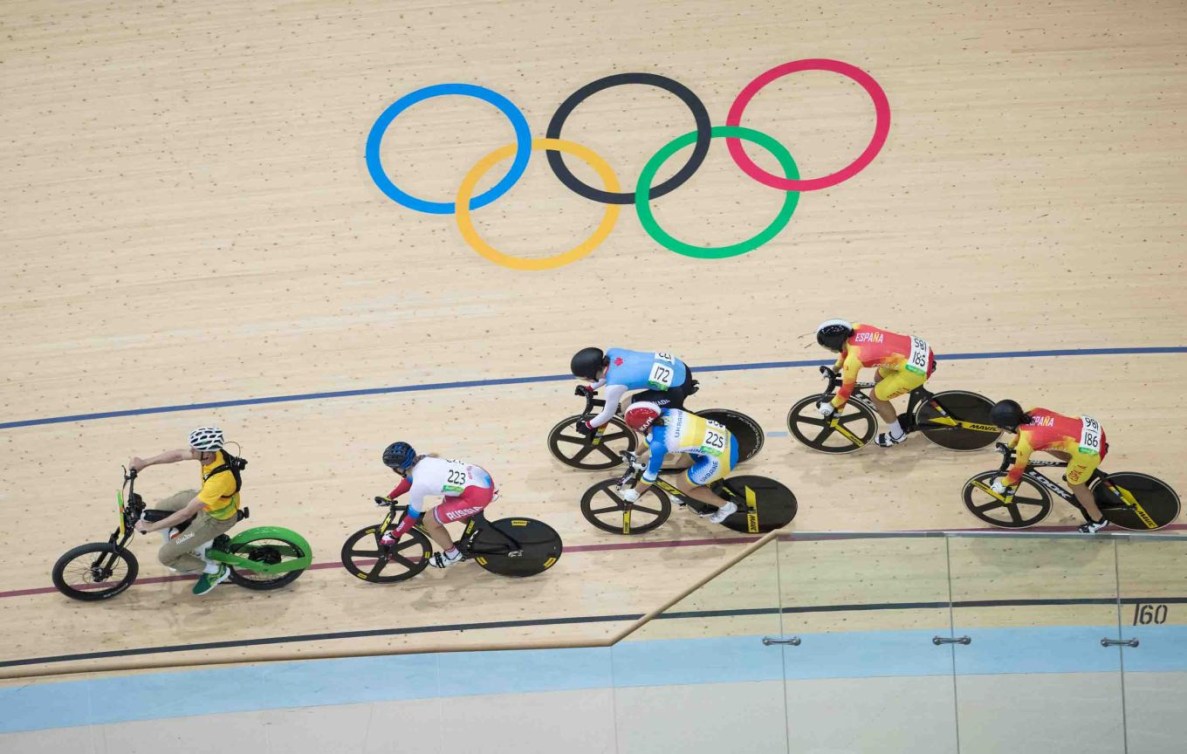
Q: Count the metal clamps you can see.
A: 3